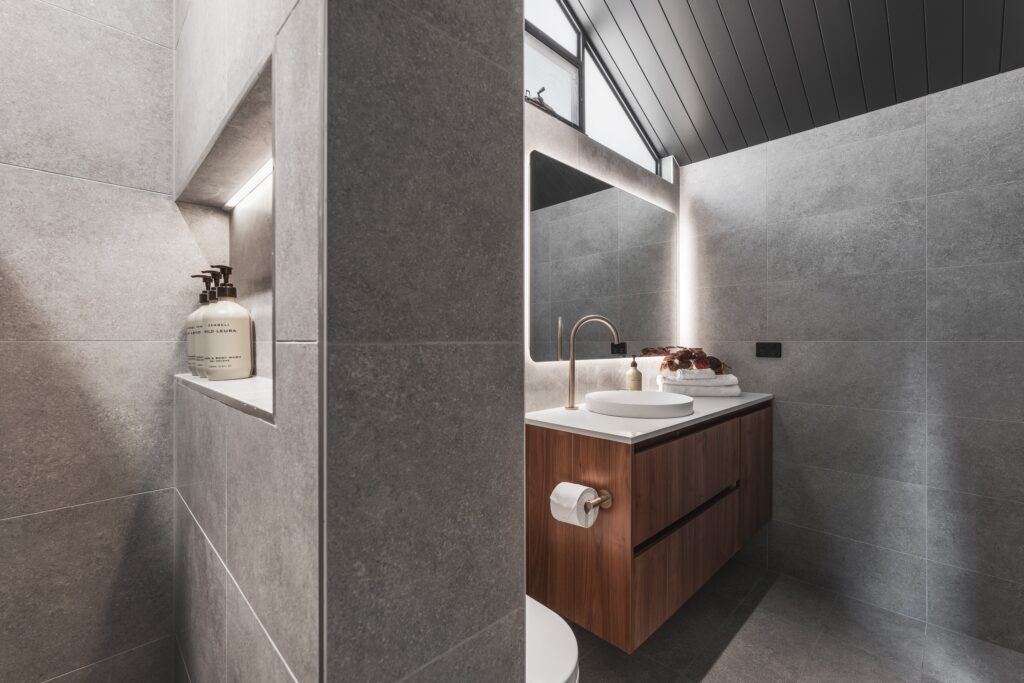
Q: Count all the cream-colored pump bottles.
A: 4